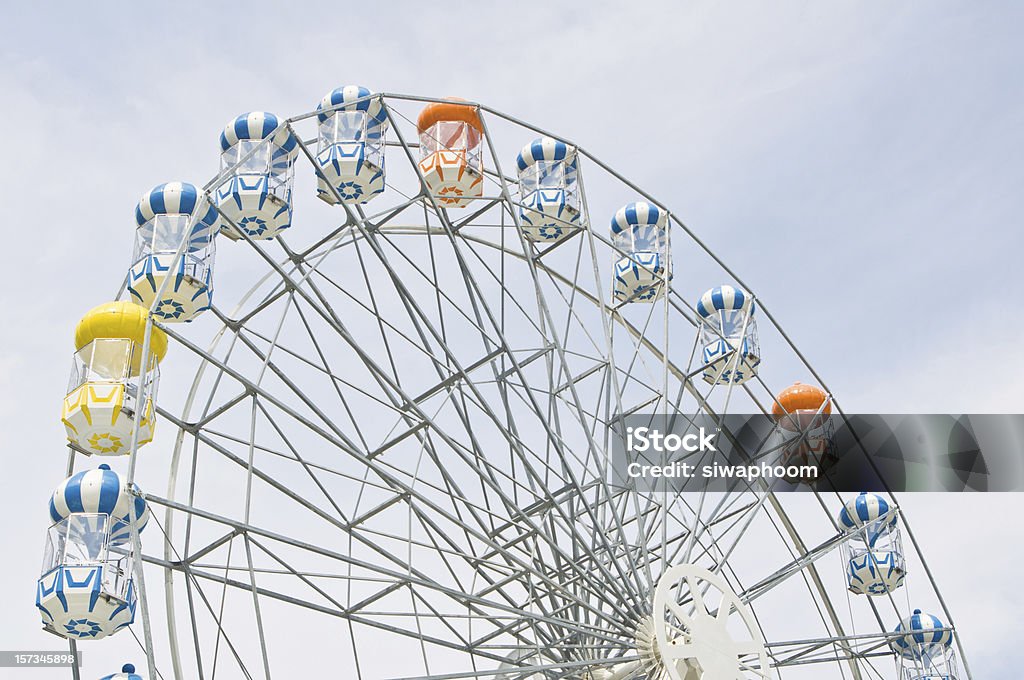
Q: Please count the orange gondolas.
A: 2